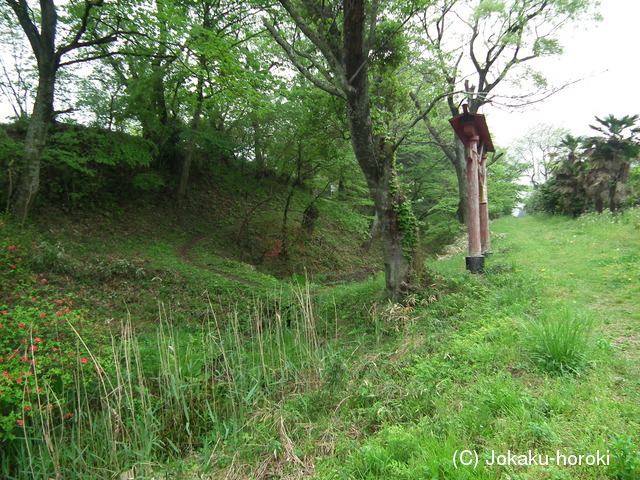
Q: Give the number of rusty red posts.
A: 2